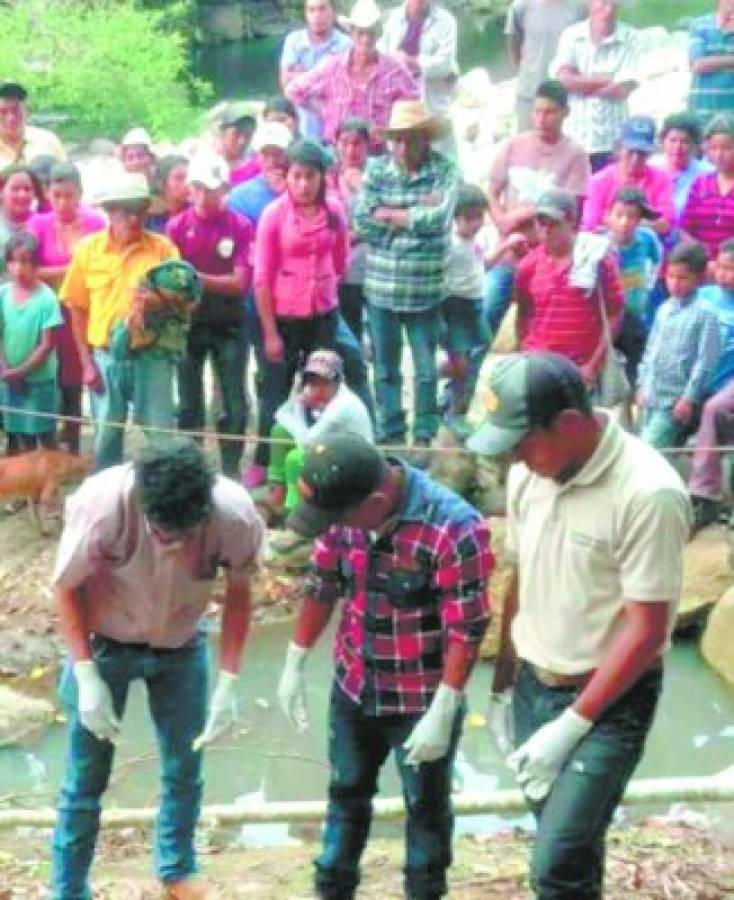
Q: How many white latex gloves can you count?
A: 6